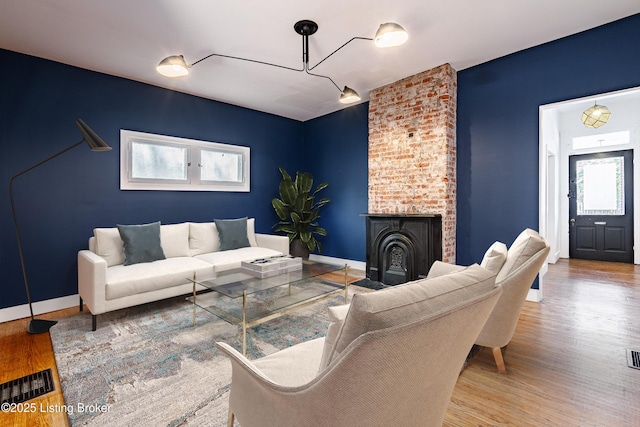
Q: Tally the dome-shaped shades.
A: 3